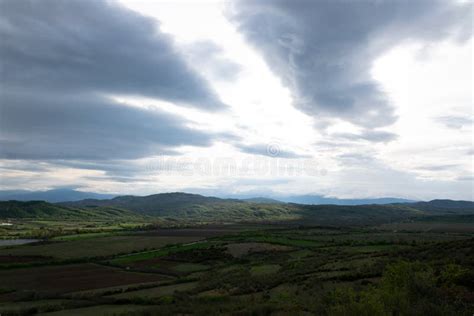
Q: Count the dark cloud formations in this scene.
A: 2